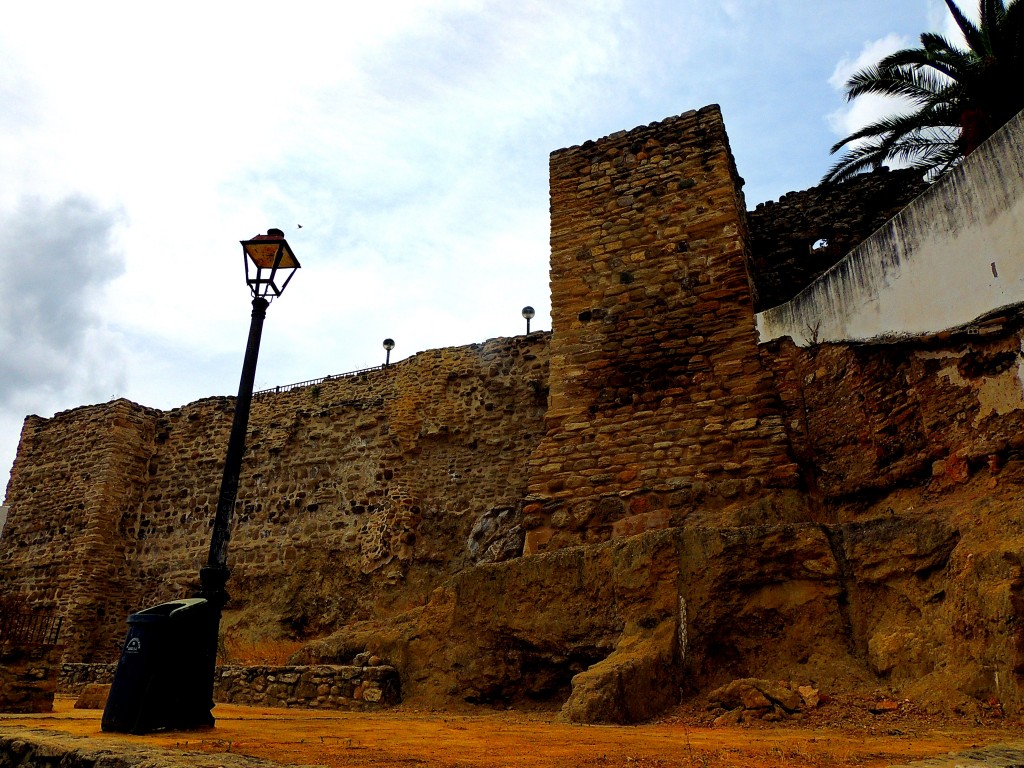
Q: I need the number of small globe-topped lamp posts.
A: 2